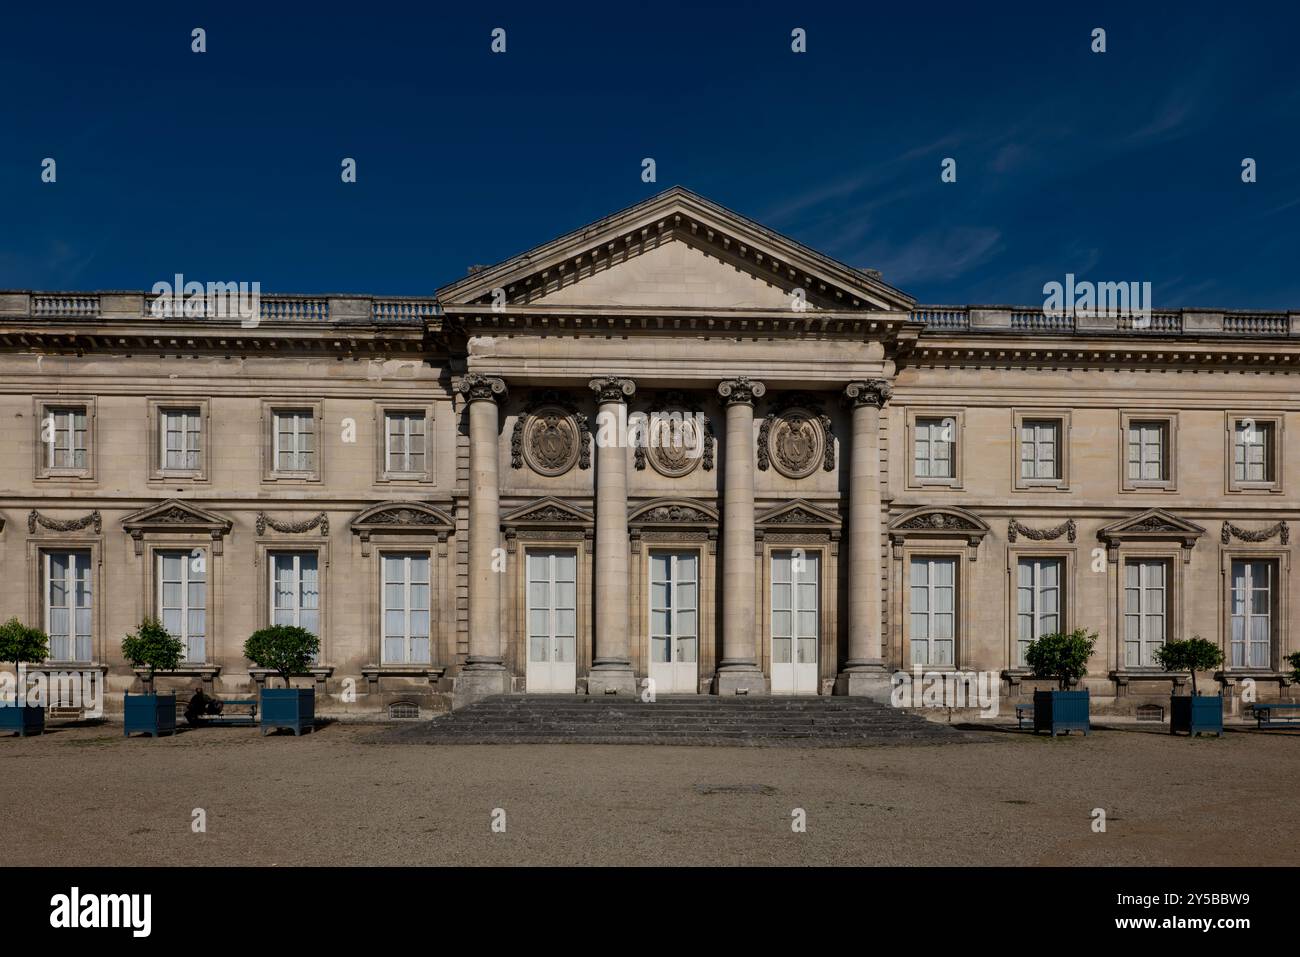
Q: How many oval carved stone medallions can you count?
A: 3